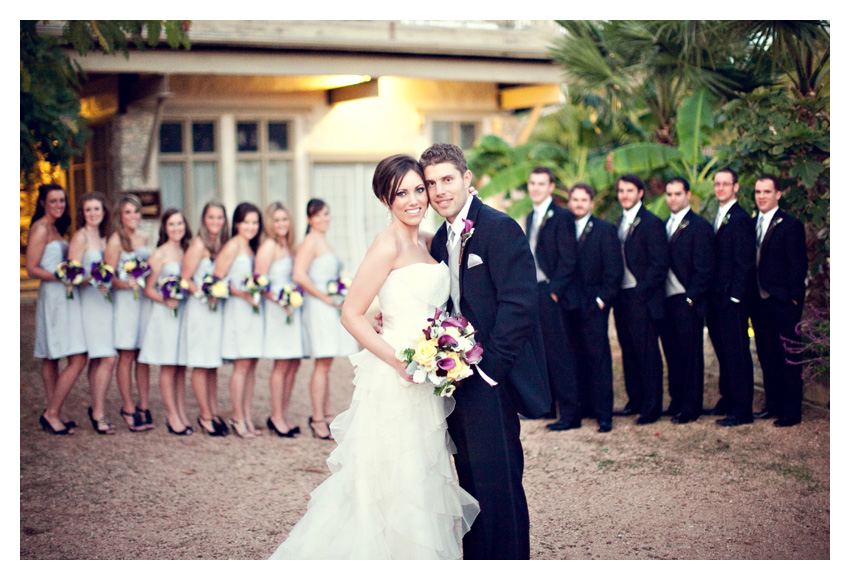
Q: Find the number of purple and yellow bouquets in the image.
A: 9